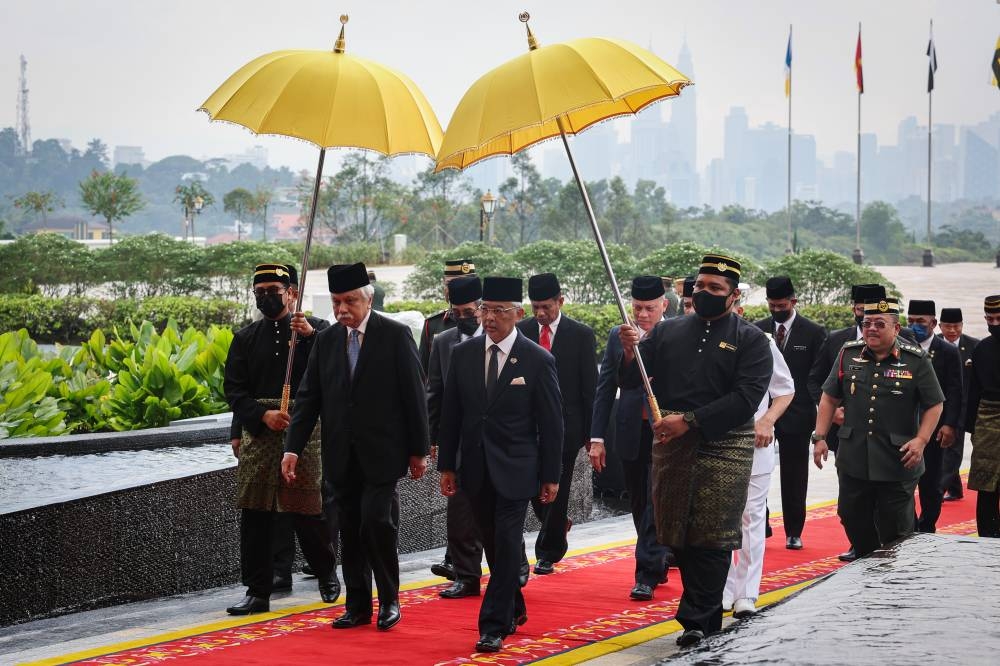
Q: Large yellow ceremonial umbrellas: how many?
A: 2